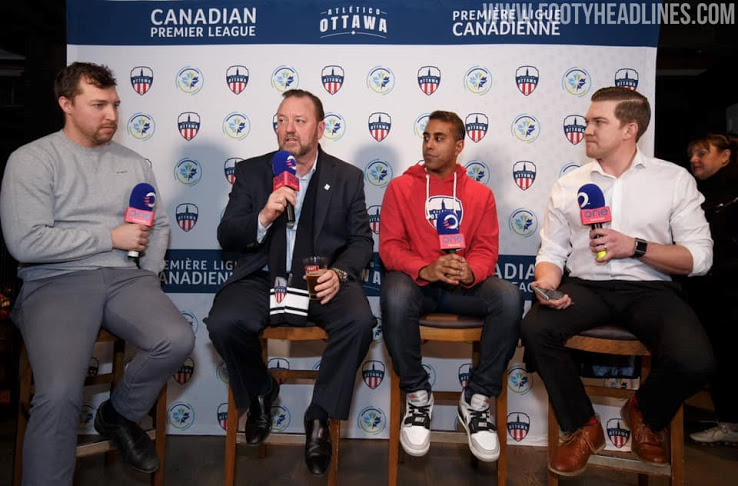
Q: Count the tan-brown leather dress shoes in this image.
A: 2